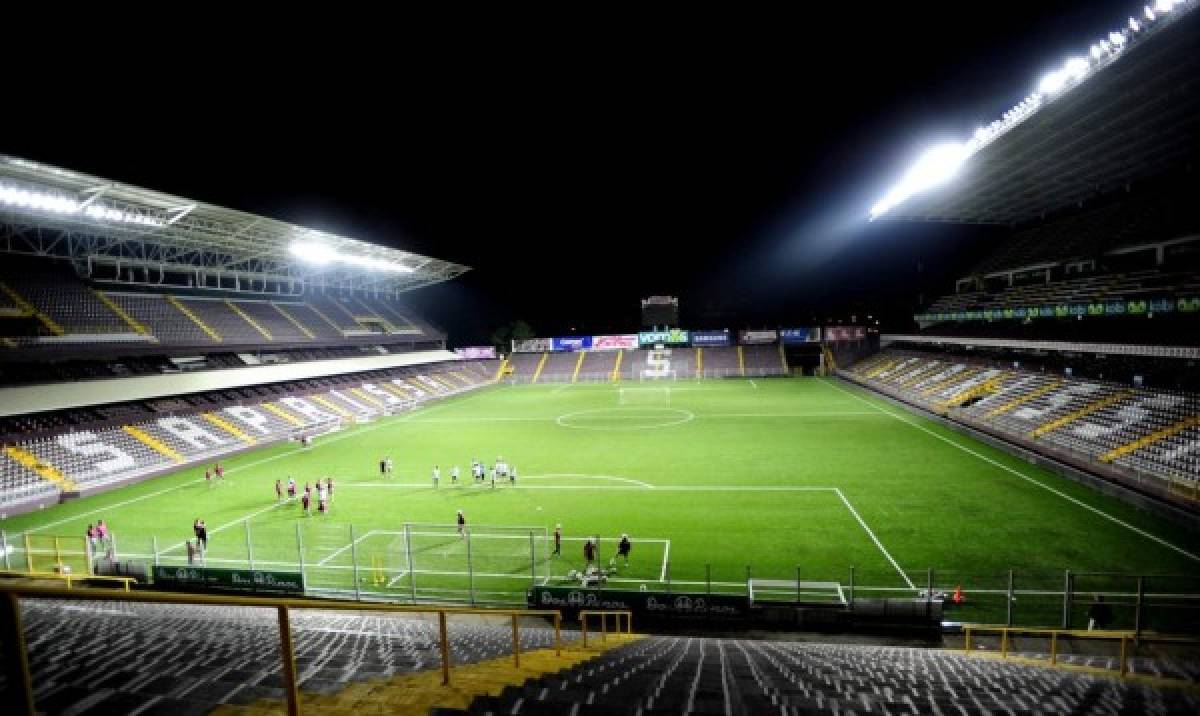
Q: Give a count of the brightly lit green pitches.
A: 1